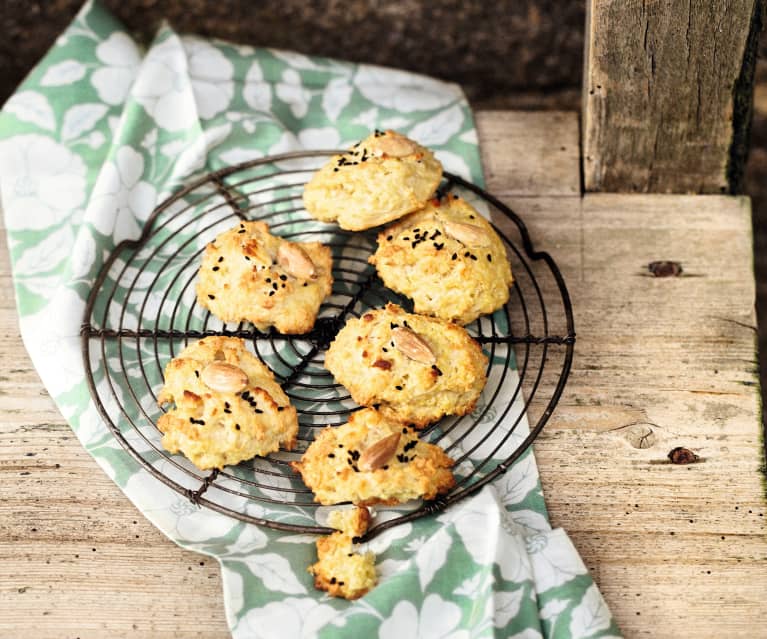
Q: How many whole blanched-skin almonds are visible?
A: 6